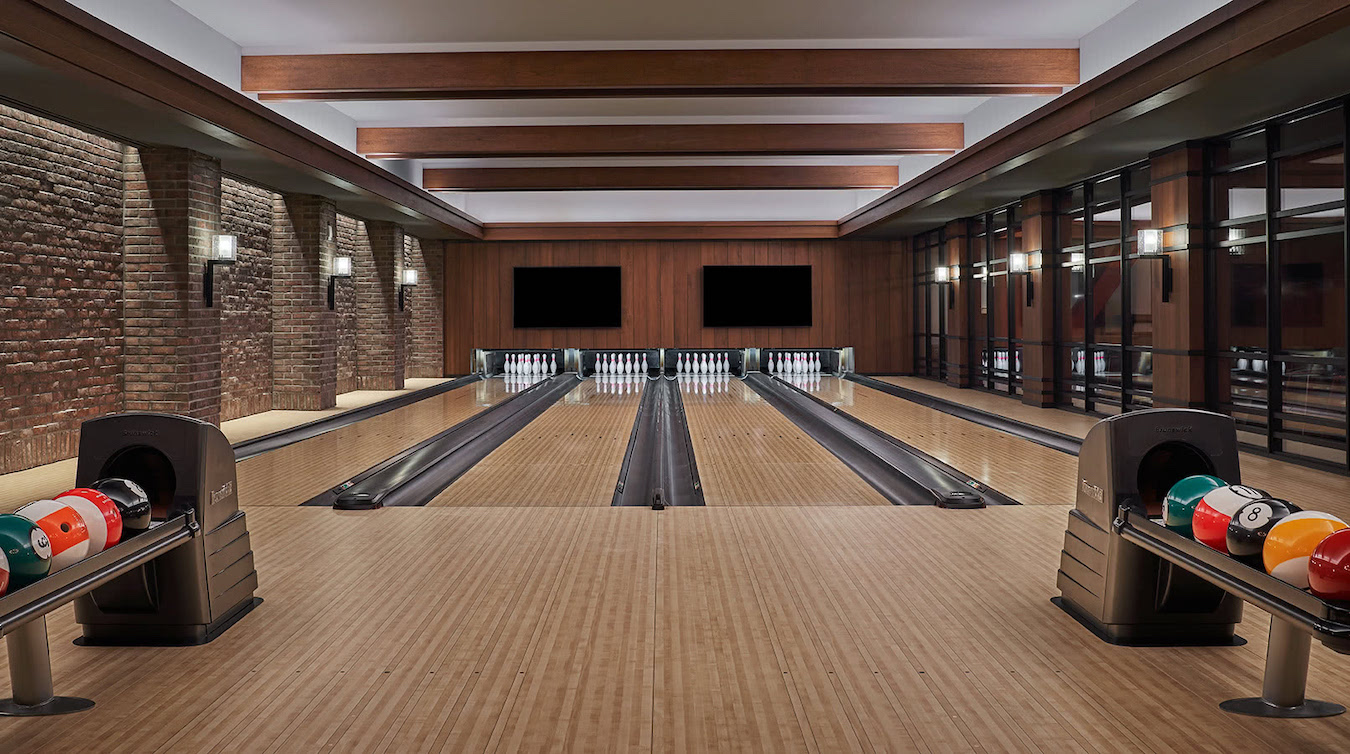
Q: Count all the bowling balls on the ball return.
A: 10